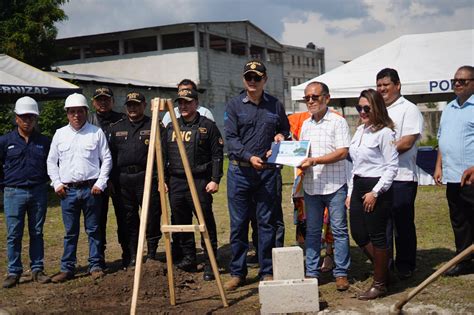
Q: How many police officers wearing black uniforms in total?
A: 3